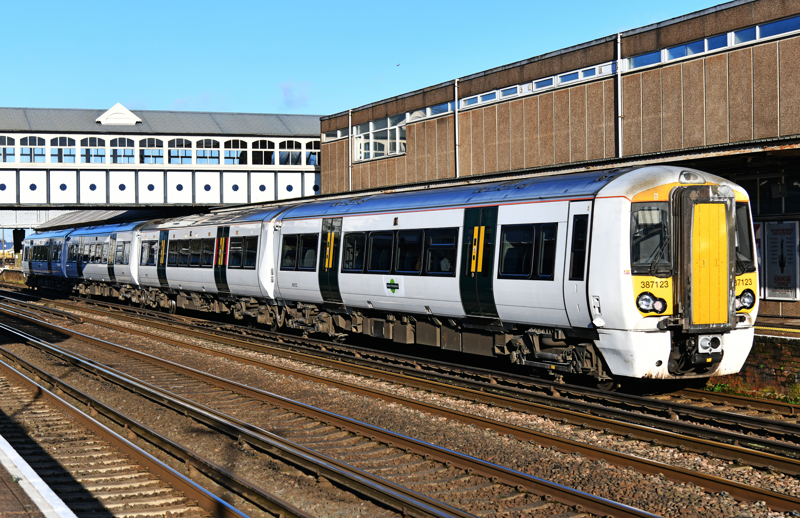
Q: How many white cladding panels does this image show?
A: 12